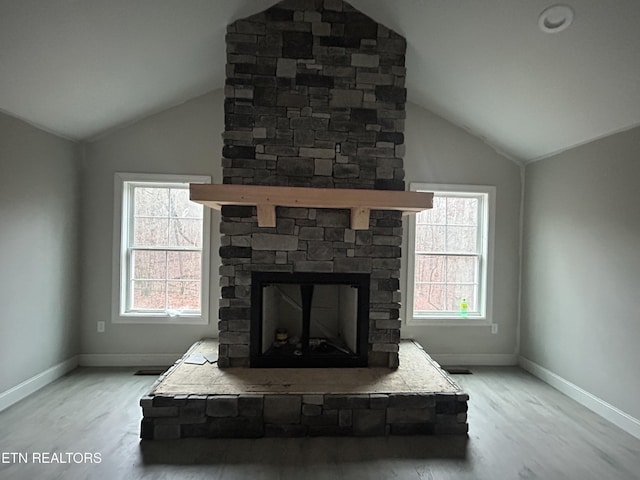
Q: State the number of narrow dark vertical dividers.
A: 1